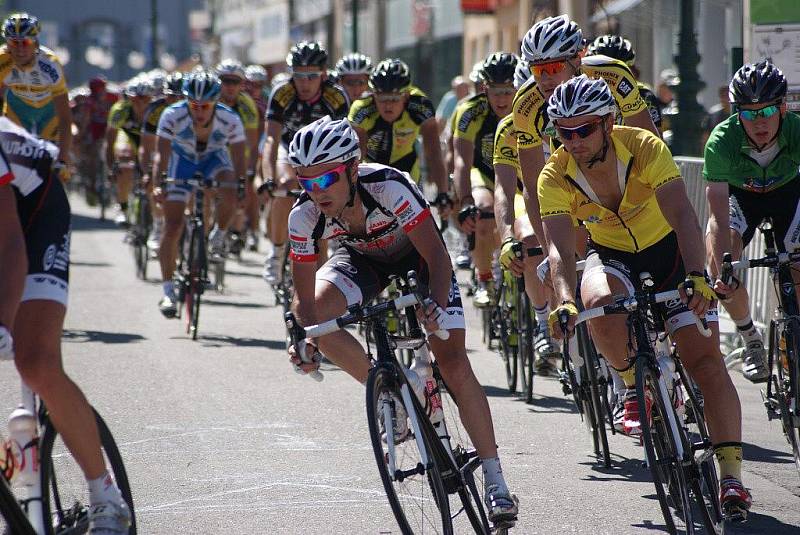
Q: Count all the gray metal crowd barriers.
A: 1